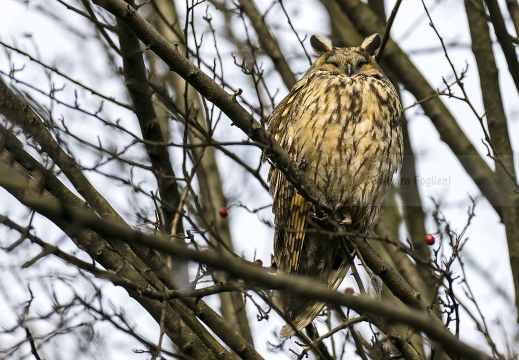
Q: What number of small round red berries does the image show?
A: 5